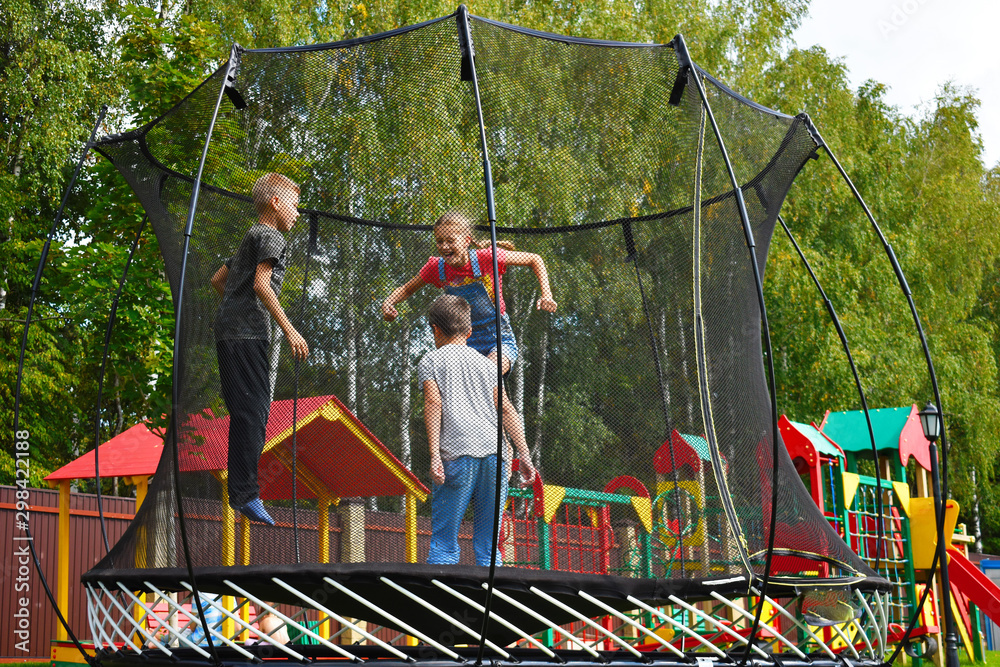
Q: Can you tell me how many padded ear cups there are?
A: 0